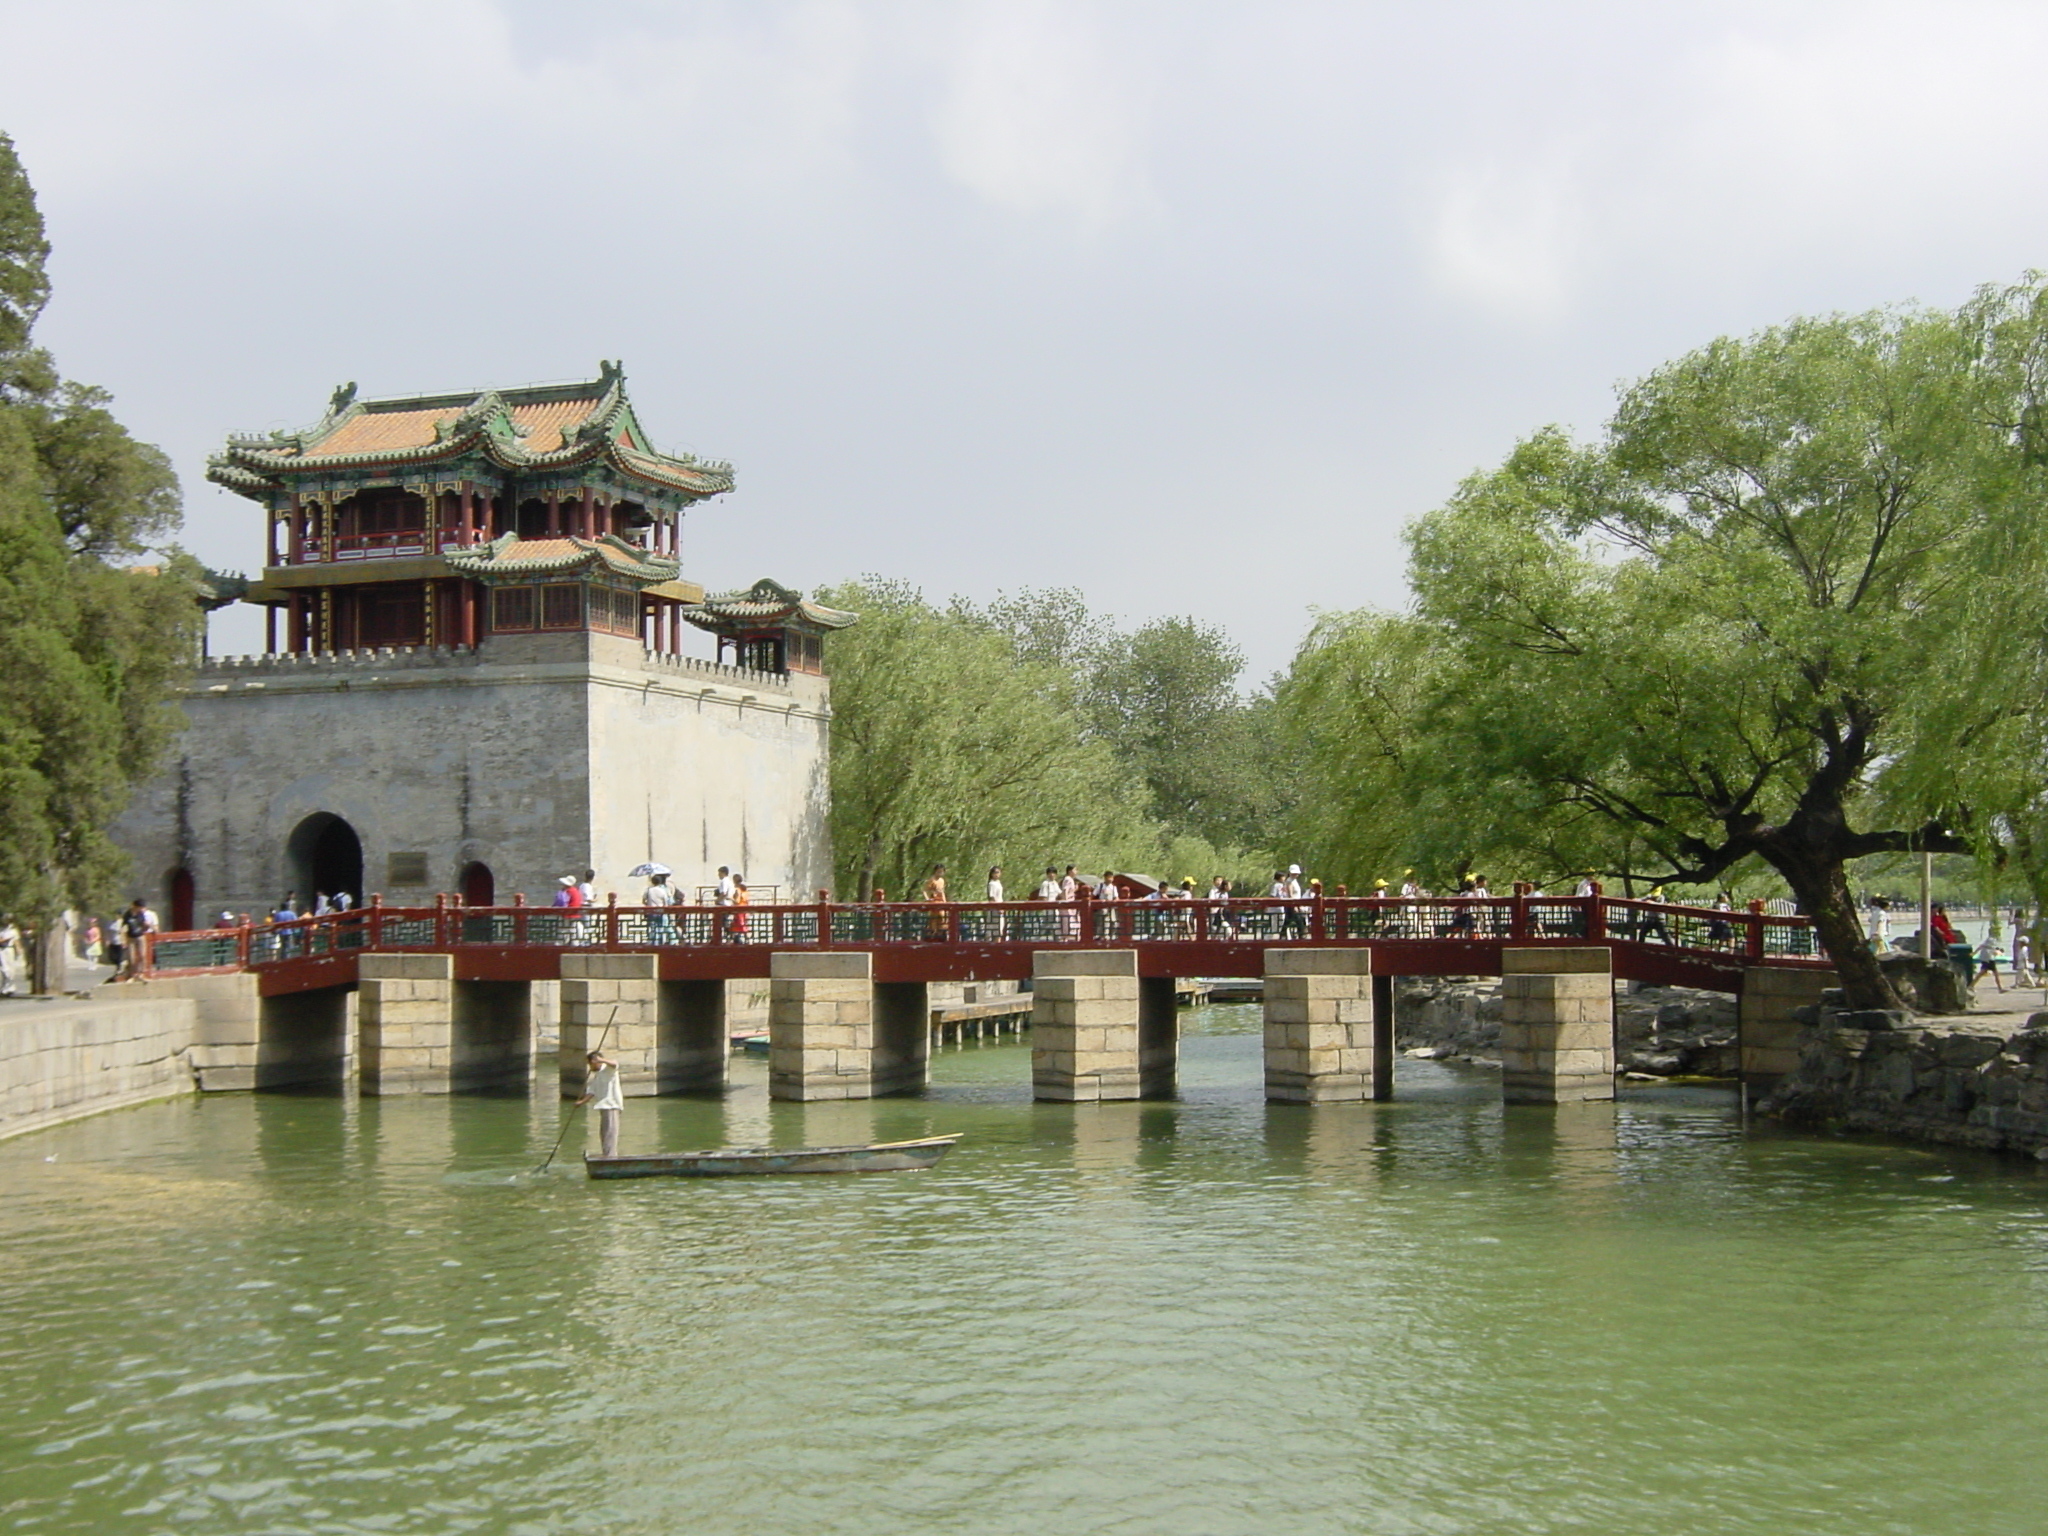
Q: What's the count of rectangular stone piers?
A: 6